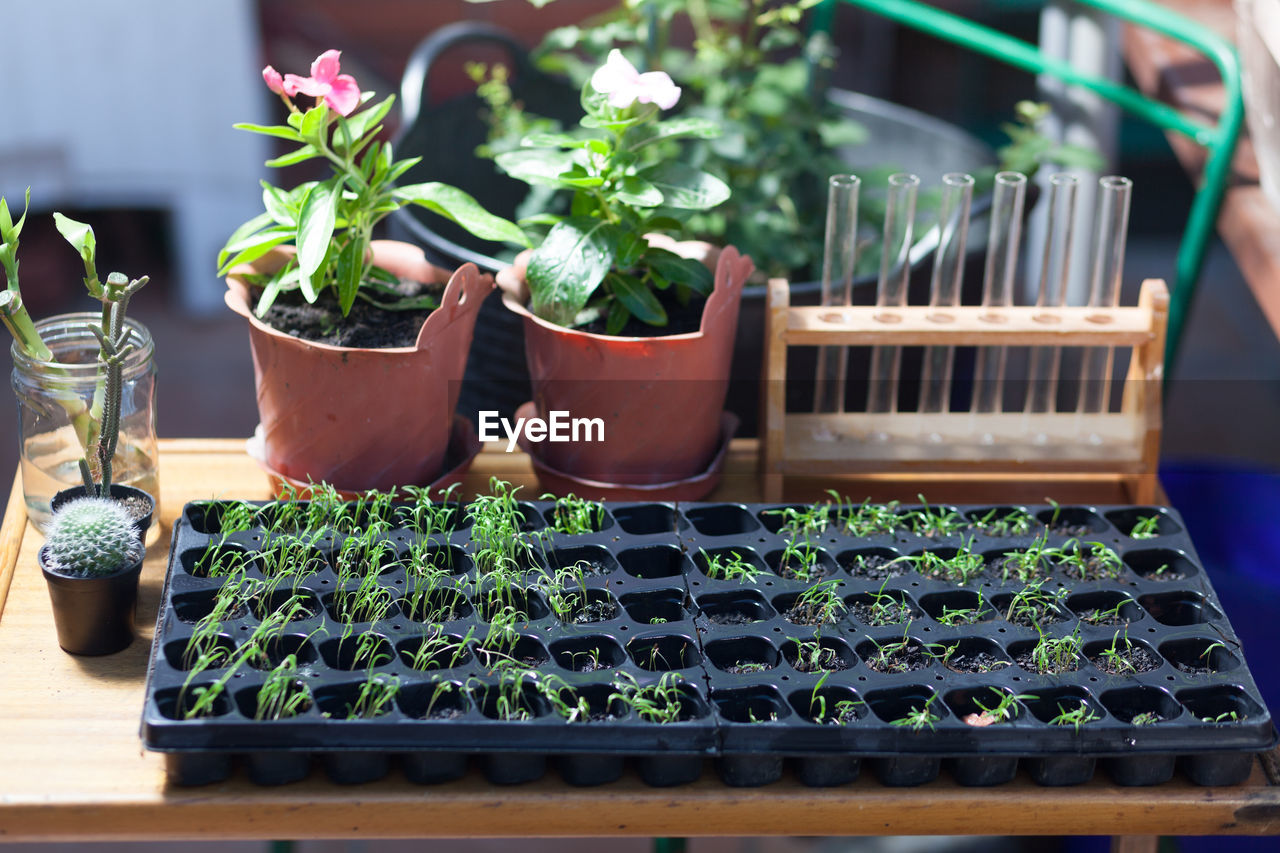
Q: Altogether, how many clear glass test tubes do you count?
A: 6